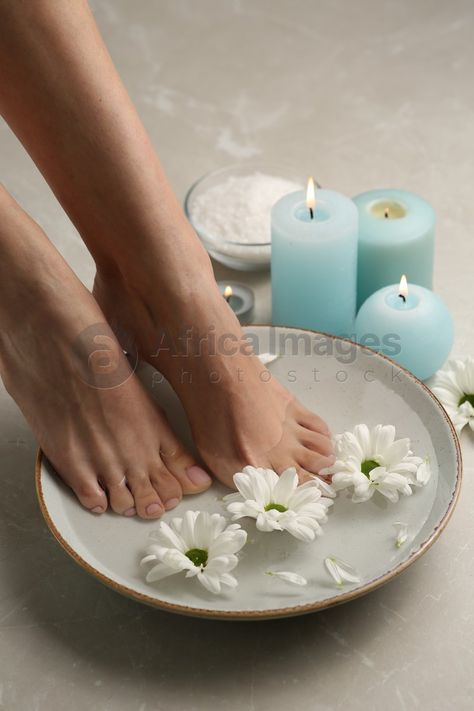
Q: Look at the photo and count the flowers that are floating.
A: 3